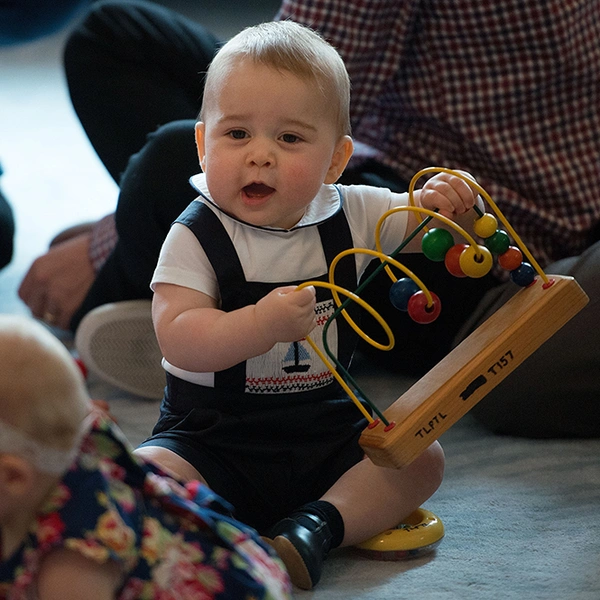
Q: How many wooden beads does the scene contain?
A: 9